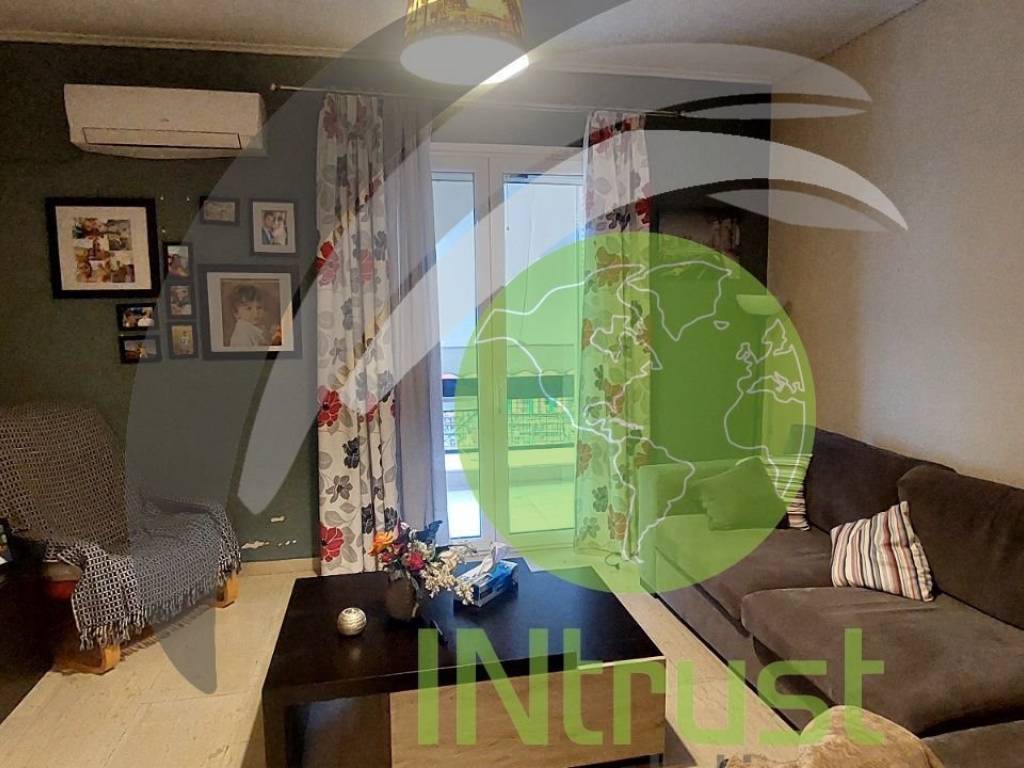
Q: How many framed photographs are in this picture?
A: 9